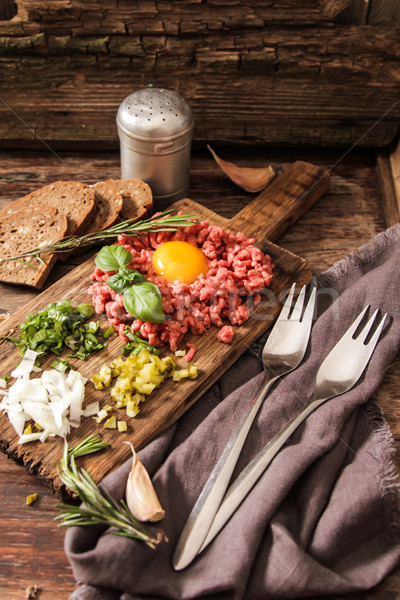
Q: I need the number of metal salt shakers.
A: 1